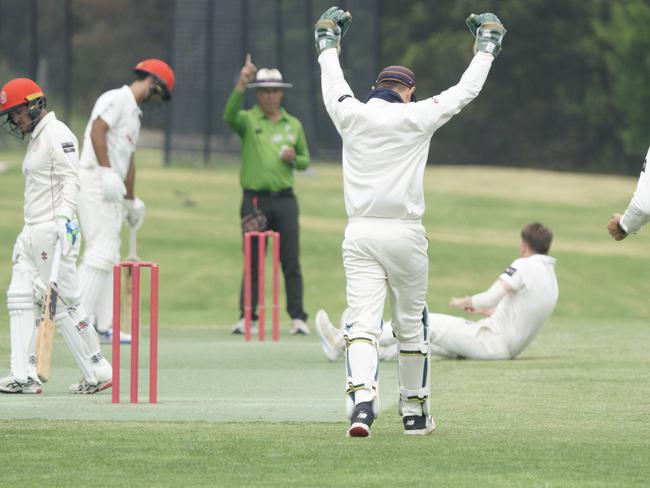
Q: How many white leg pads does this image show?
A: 6